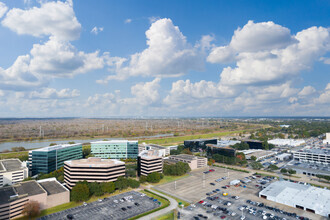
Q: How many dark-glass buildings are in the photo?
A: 3